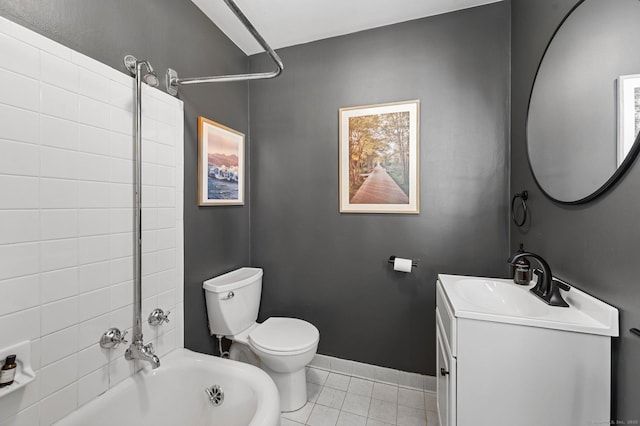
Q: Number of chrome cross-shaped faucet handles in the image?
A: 2